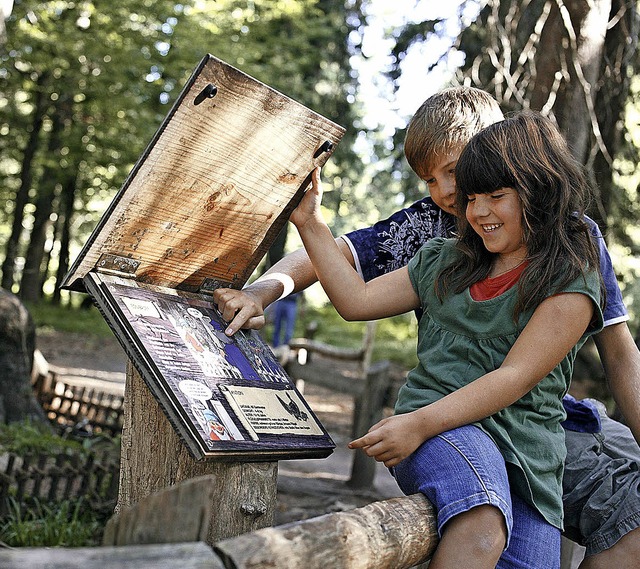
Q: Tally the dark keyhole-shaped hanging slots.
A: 2